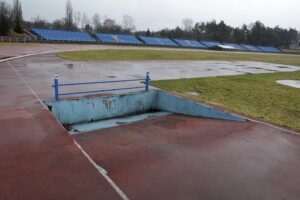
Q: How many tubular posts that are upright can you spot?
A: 2